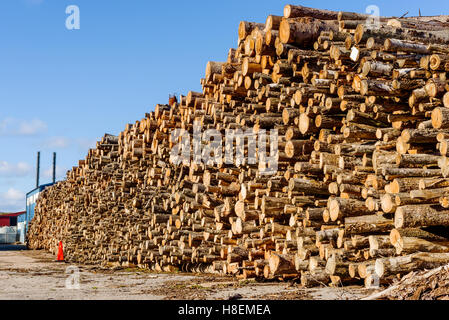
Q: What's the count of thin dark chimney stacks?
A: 2